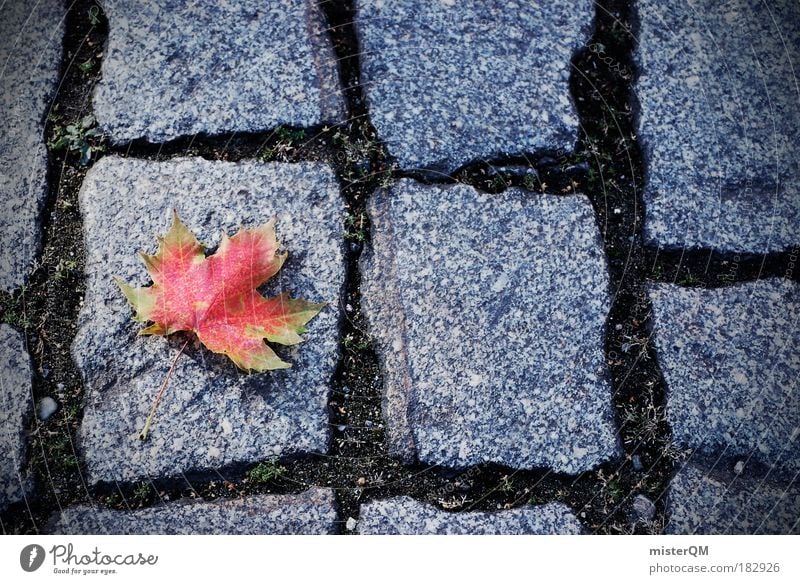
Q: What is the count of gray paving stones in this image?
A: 11